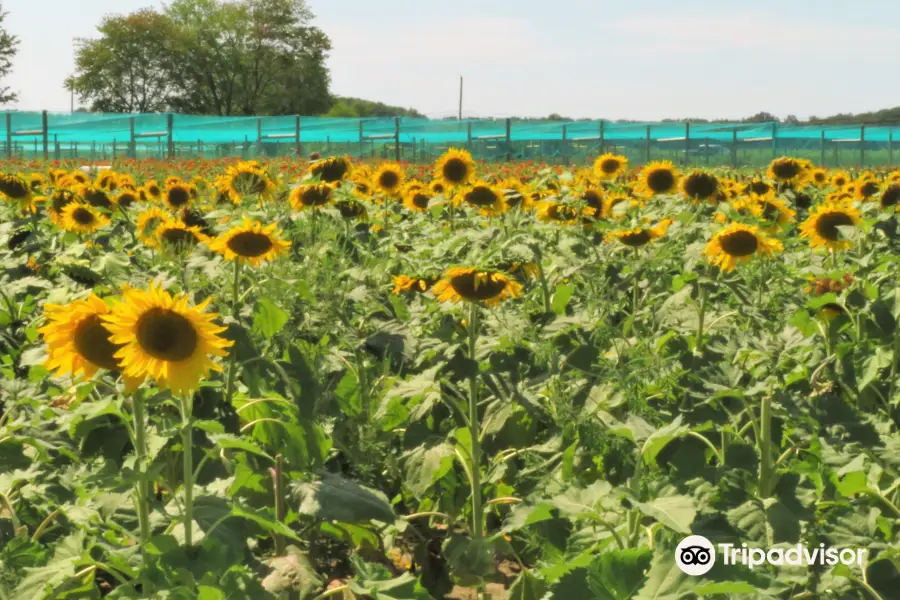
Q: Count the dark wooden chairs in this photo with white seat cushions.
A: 0